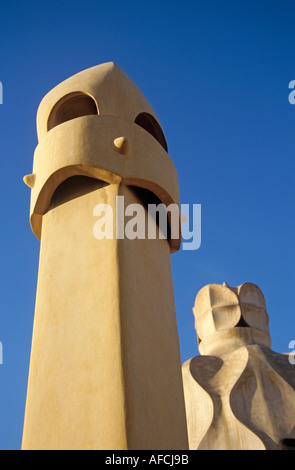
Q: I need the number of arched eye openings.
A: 2